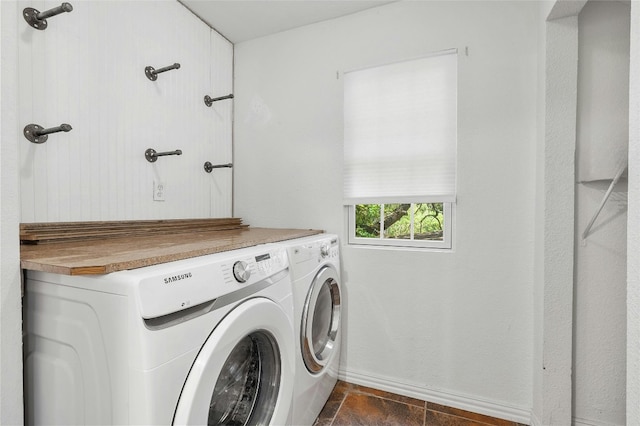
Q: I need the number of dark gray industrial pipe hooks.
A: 6